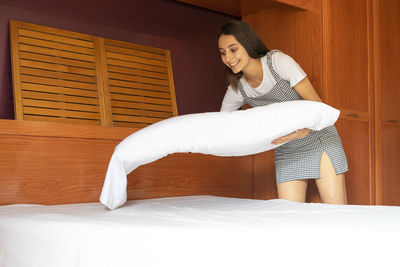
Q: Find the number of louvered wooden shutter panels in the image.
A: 2